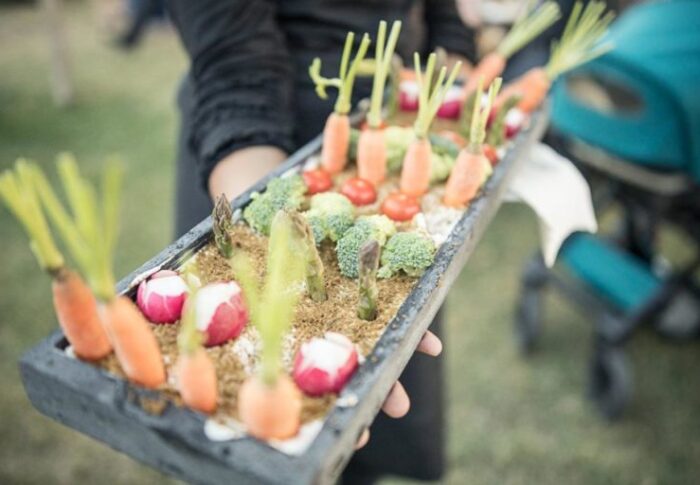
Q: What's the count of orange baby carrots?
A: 10